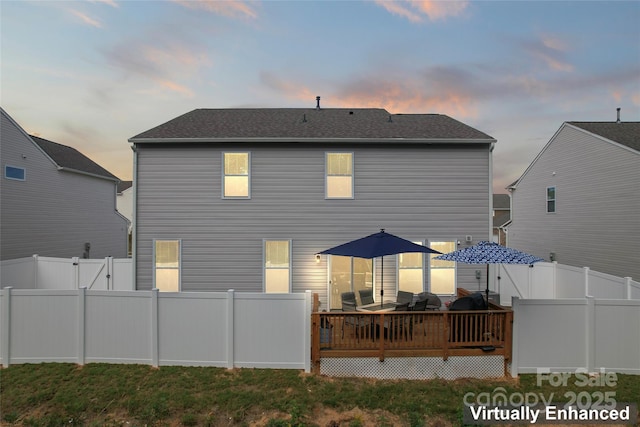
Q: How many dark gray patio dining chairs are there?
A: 5